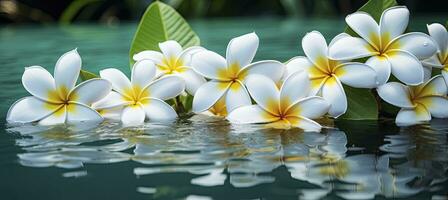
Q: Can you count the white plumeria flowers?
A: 9